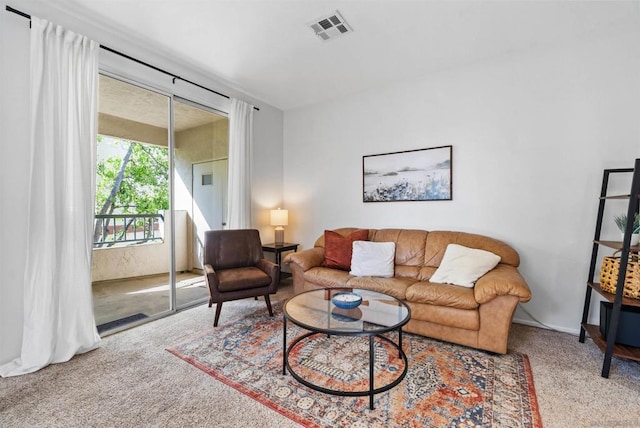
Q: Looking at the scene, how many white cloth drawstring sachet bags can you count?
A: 0